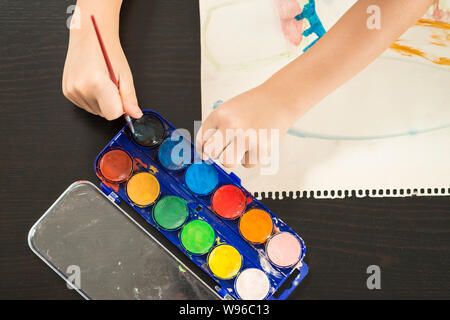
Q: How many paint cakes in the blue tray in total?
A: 12